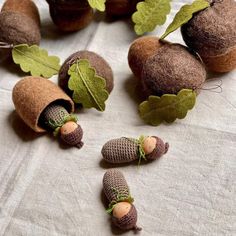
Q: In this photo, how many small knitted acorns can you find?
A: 3